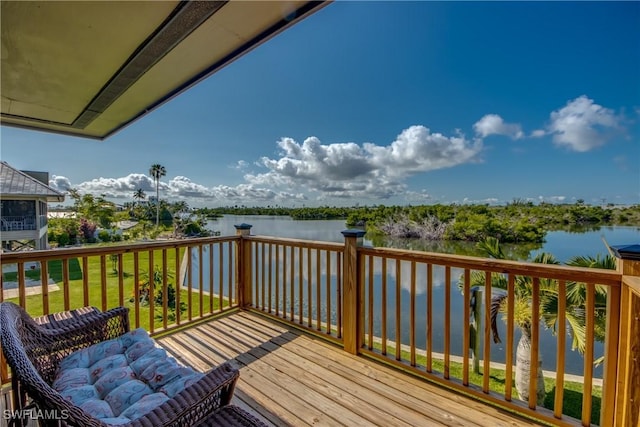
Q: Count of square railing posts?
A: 3